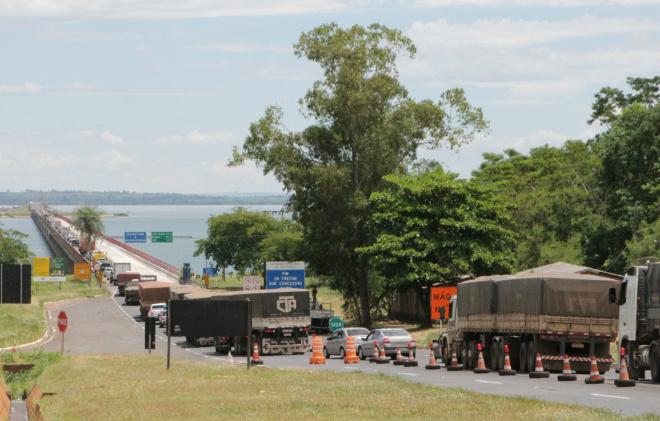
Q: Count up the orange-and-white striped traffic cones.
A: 14